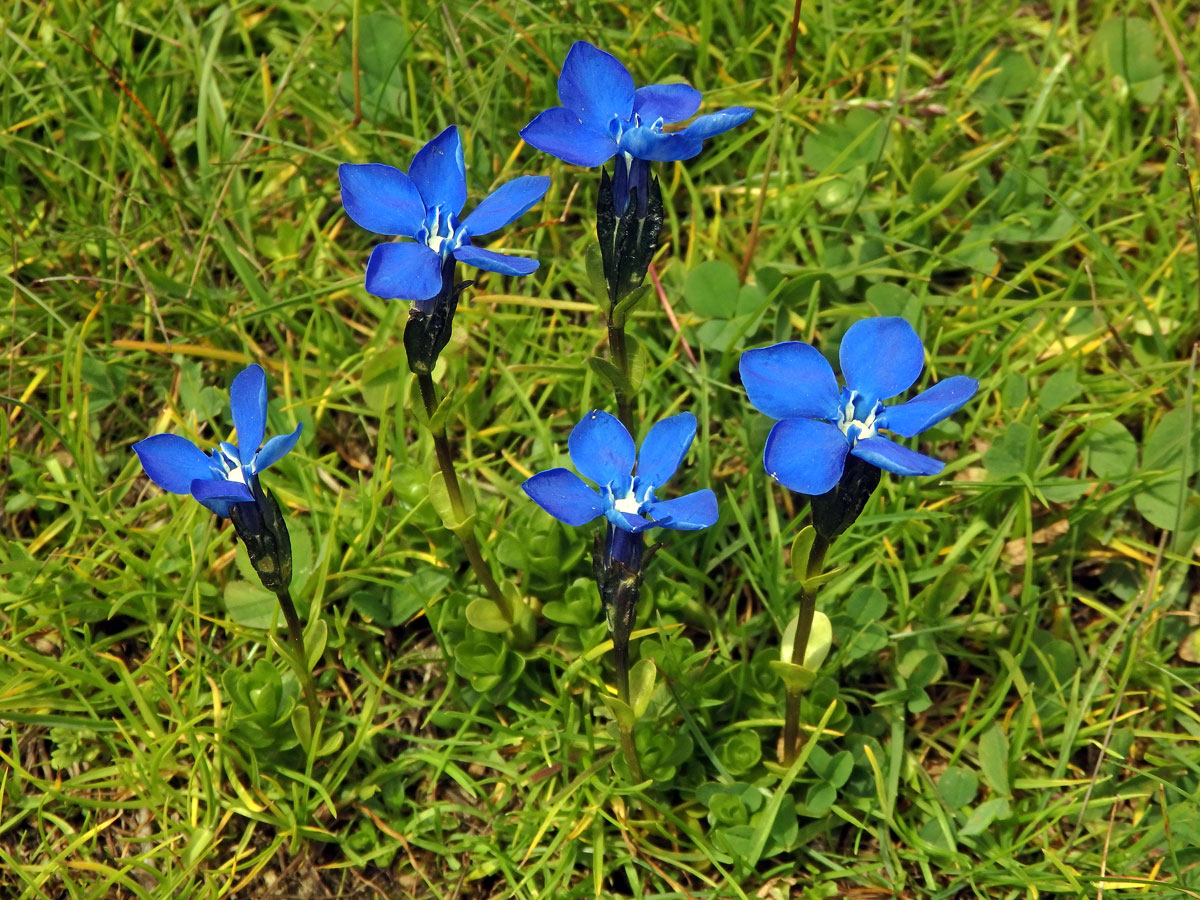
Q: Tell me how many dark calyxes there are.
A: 5